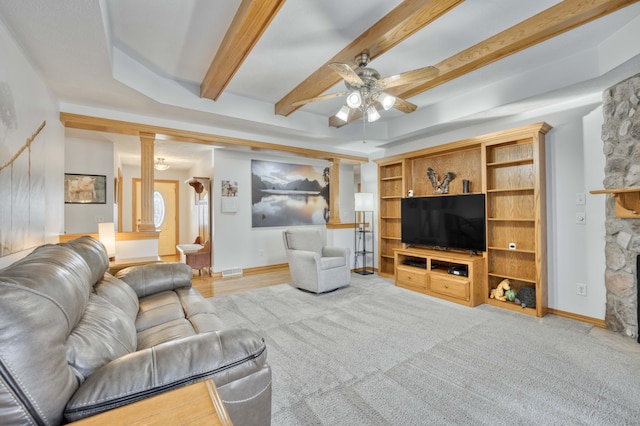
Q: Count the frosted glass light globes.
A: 4